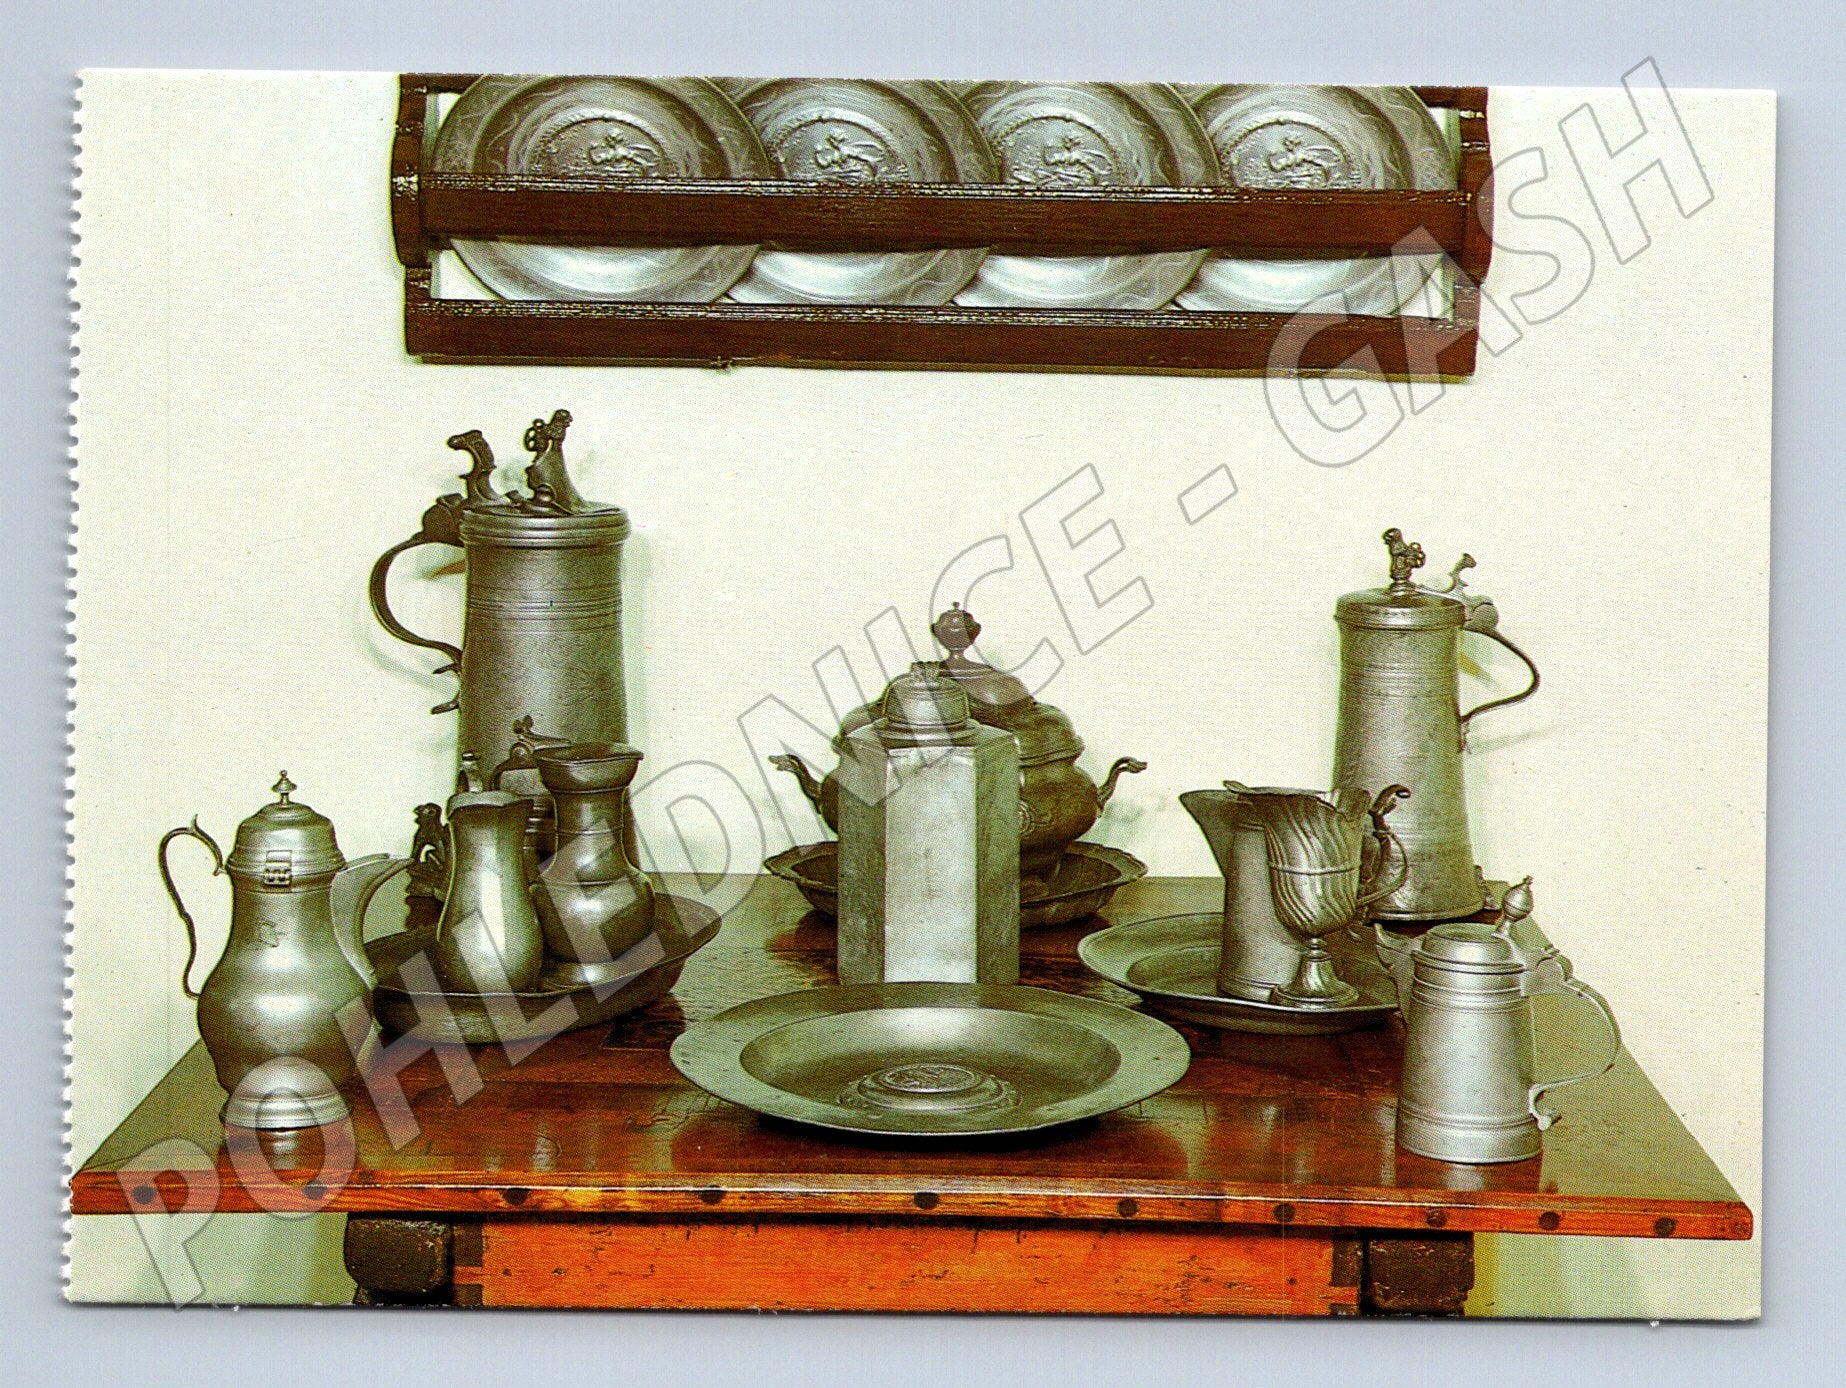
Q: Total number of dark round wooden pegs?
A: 10